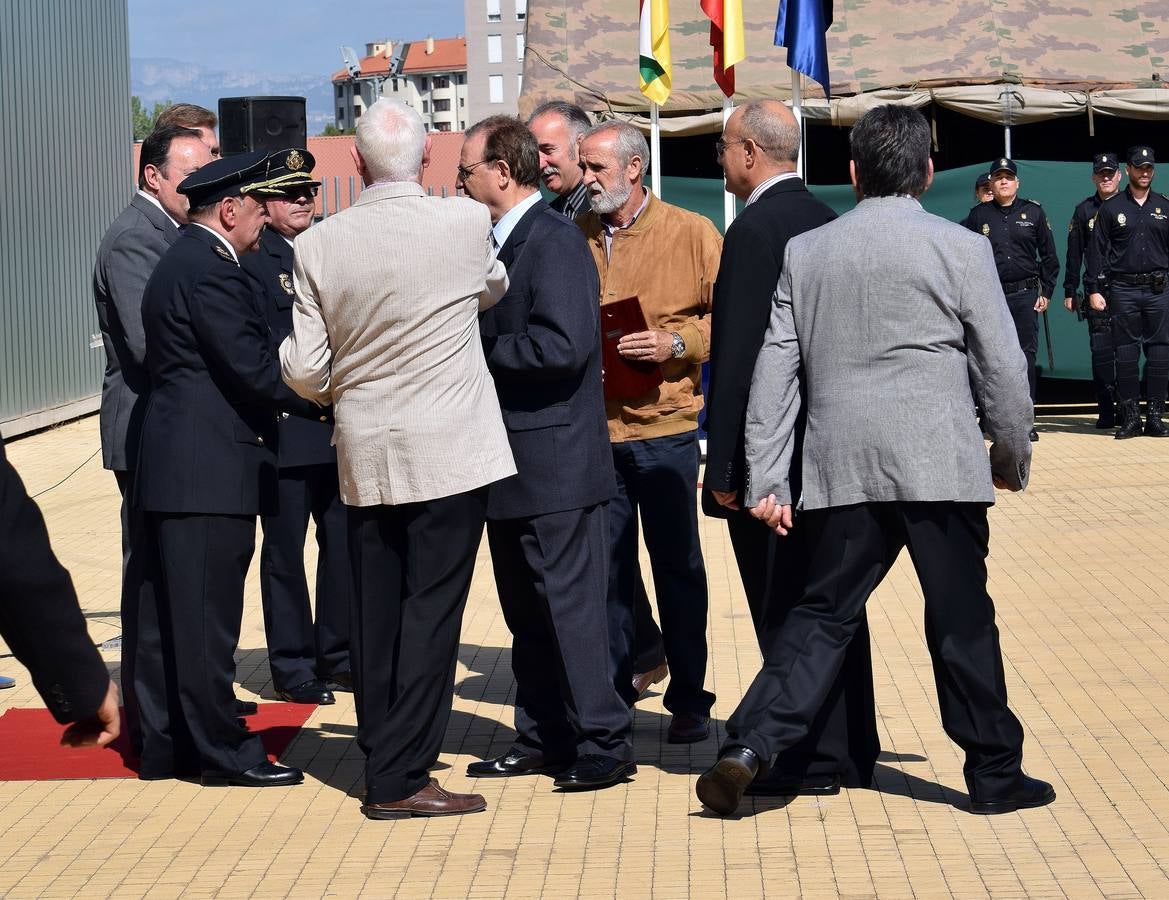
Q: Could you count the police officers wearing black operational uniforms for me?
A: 4